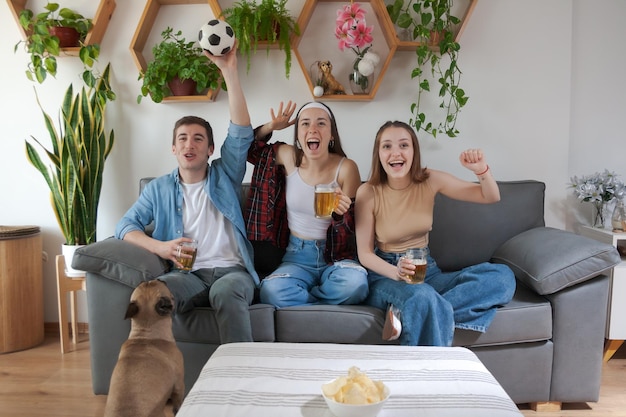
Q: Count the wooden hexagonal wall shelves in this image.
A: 5